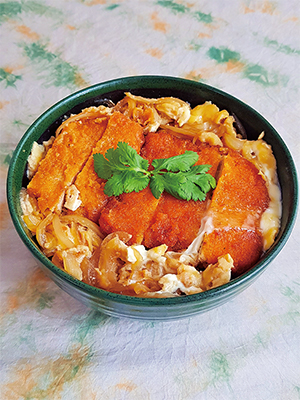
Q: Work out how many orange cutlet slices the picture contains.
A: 5